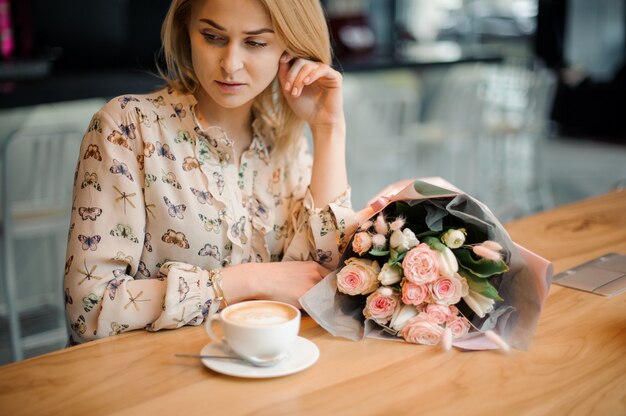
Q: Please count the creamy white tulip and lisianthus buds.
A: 6